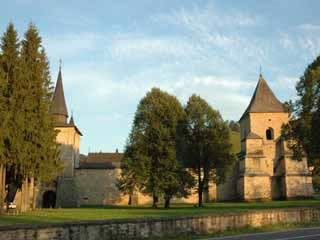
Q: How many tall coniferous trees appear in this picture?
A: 2